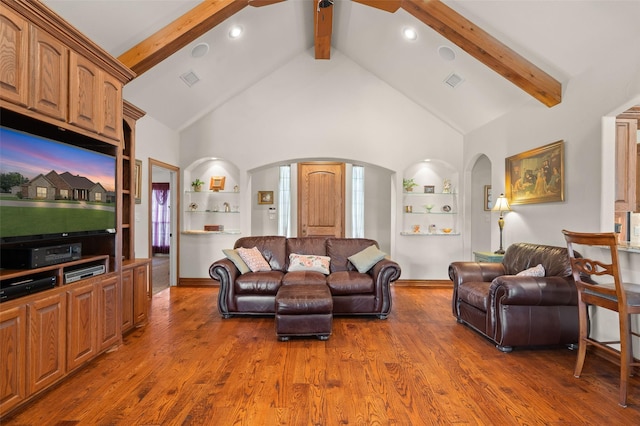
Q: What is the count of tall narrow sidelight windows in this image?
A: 2